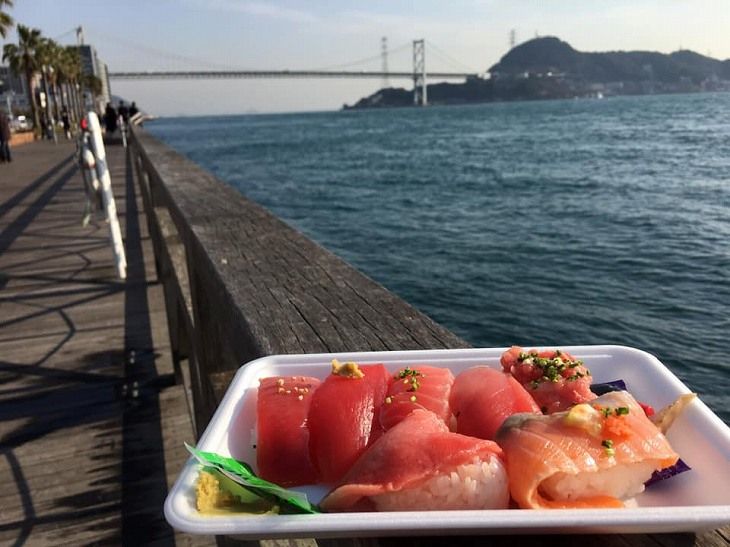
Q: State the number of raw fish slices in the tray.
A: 7